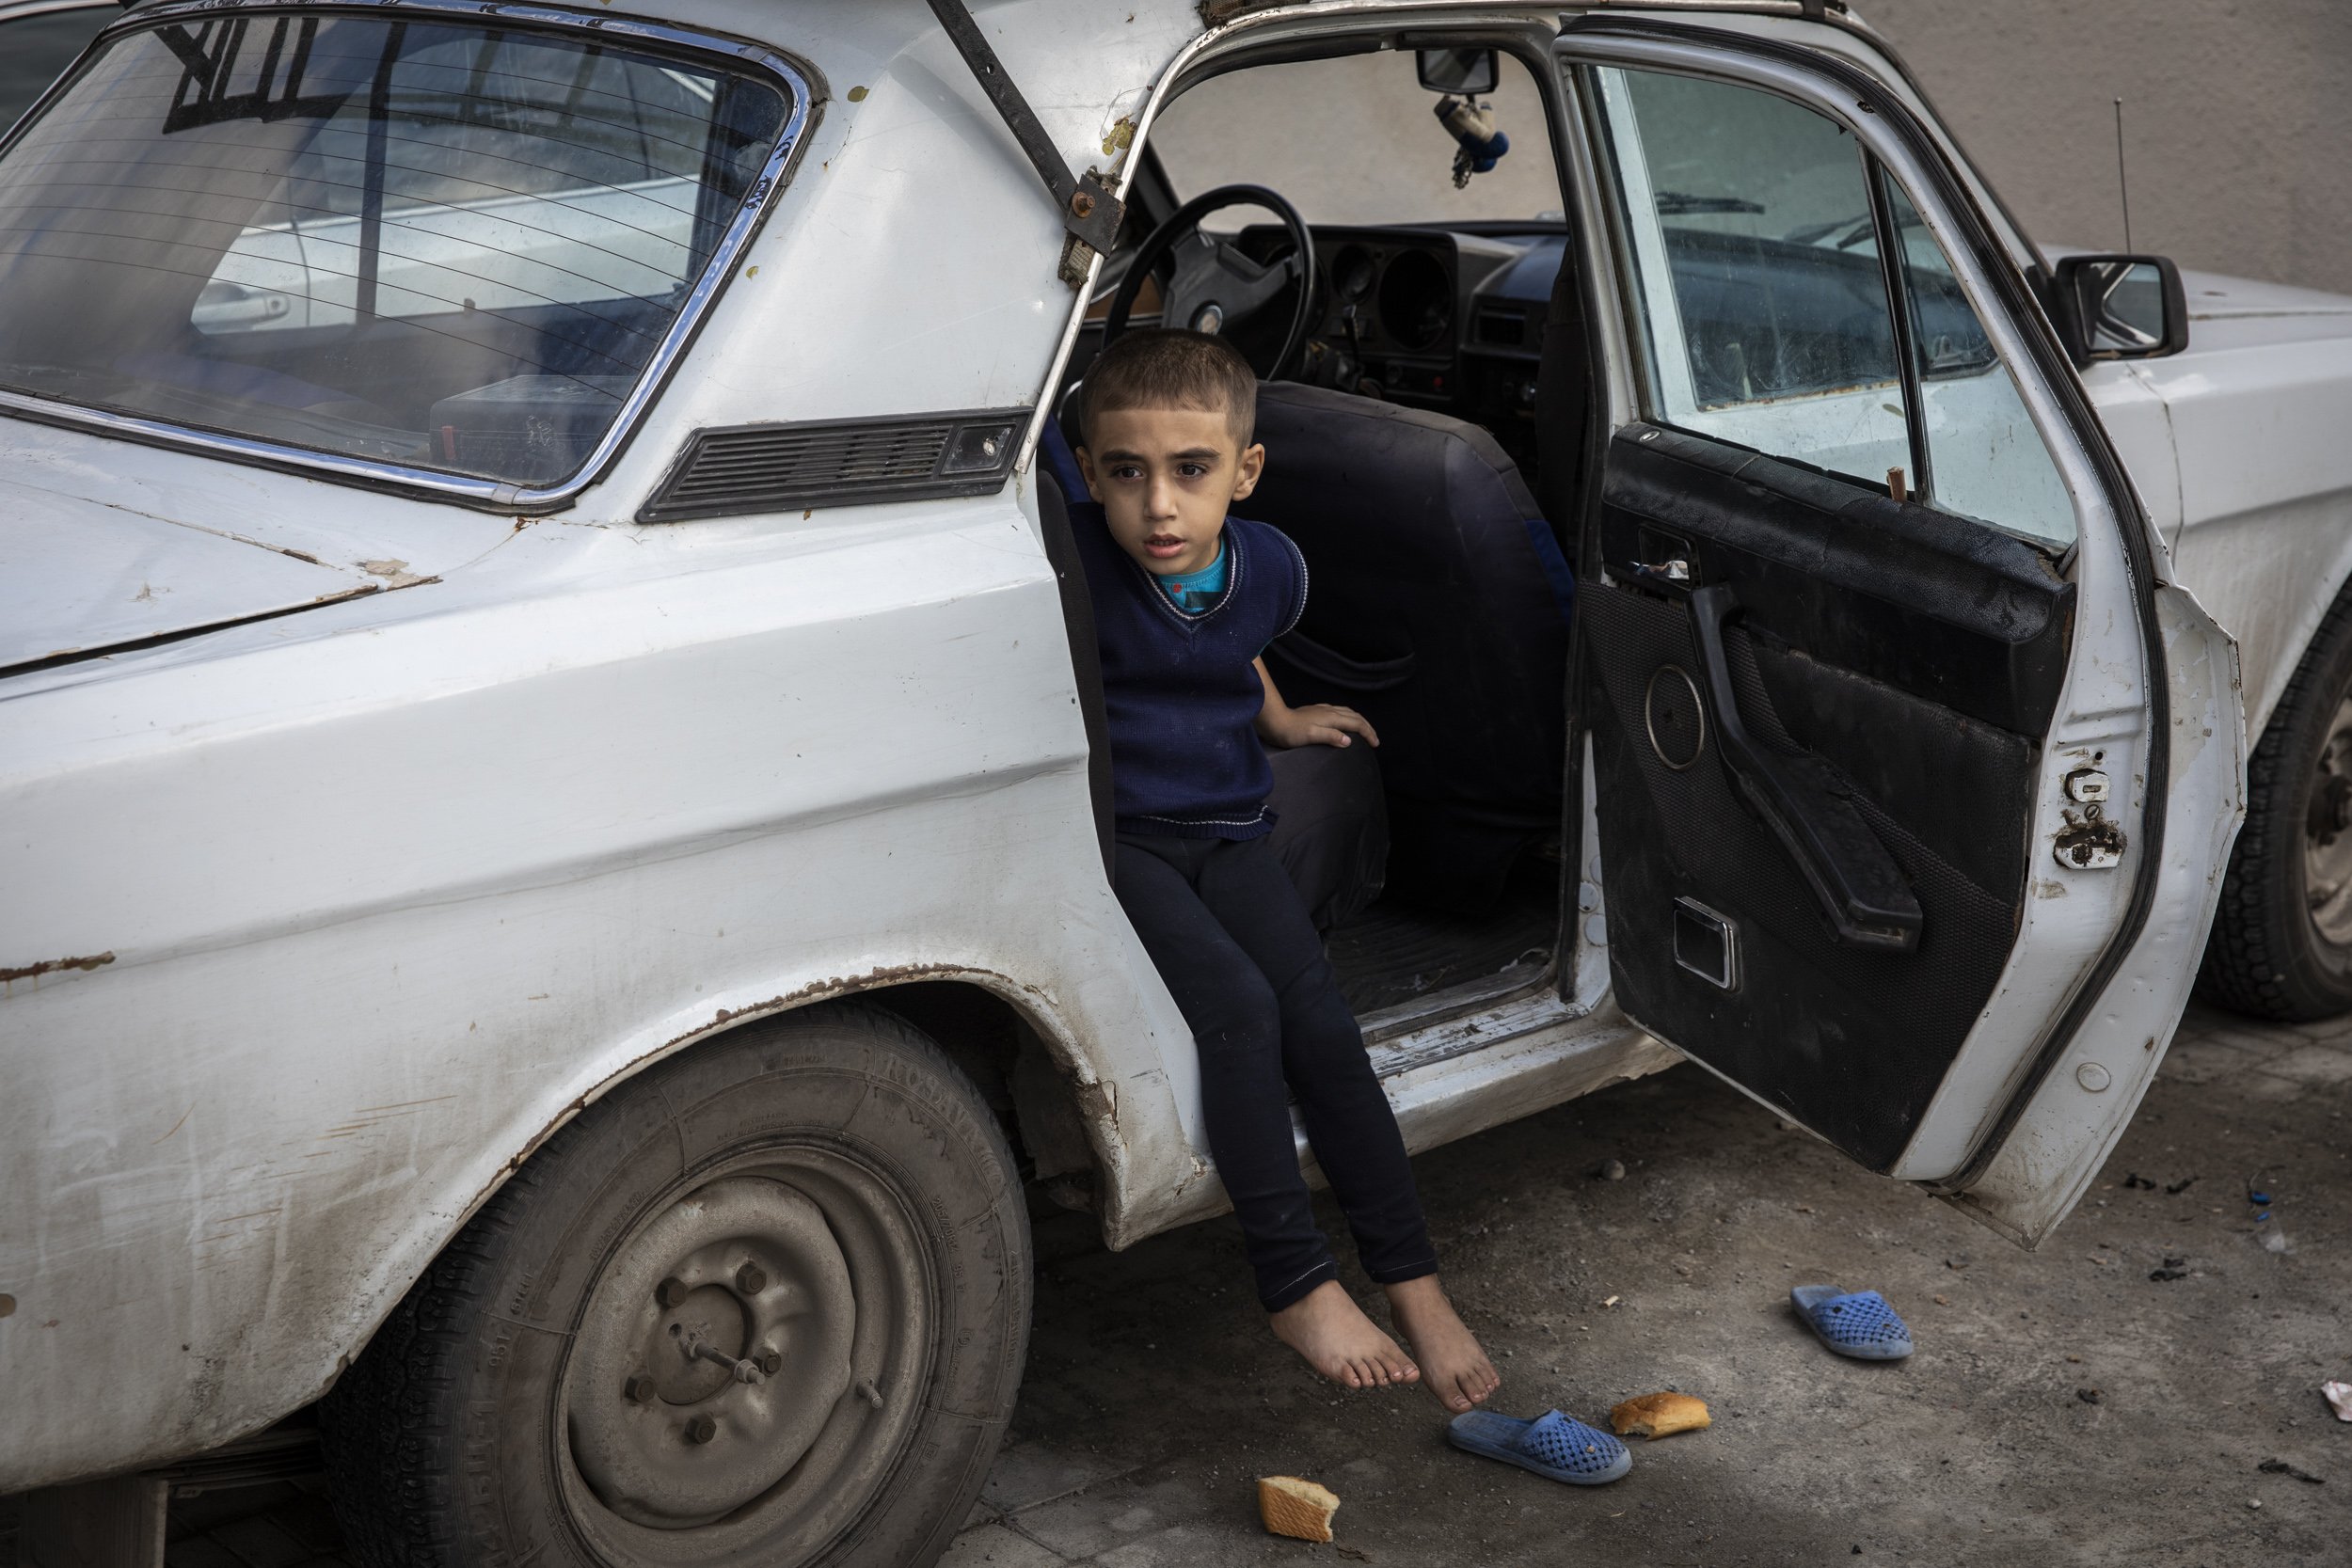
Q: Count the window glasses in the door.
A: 2